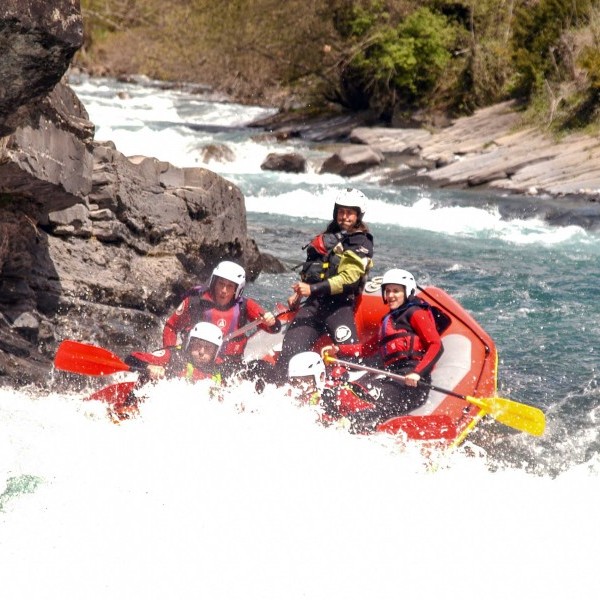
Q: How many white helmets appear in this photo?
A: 5